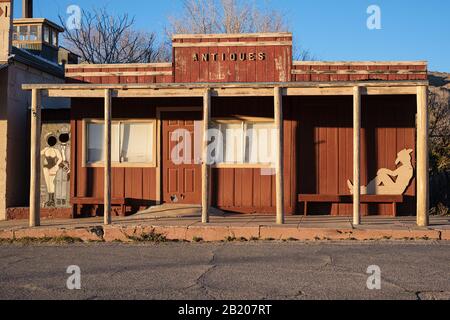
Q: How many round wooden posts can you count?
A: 6